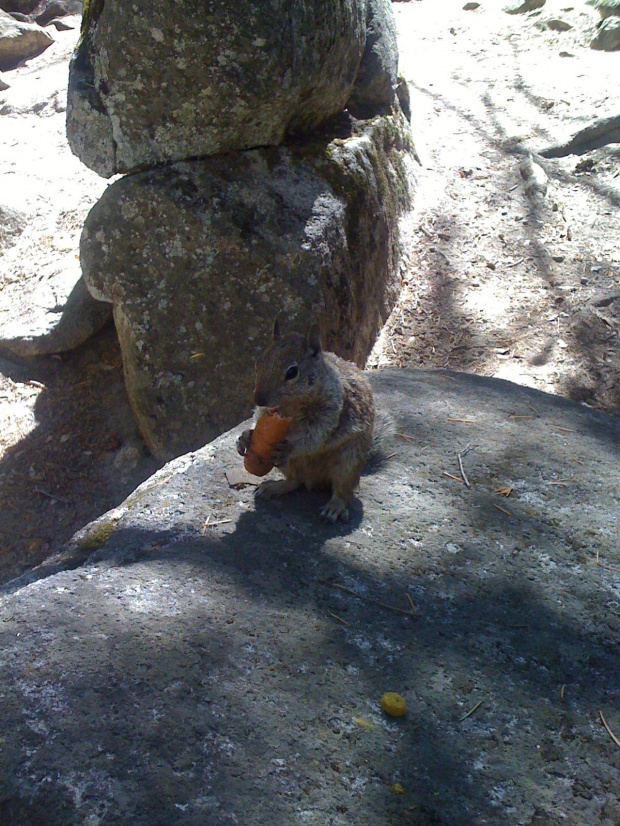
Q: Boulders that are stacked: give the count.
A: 2